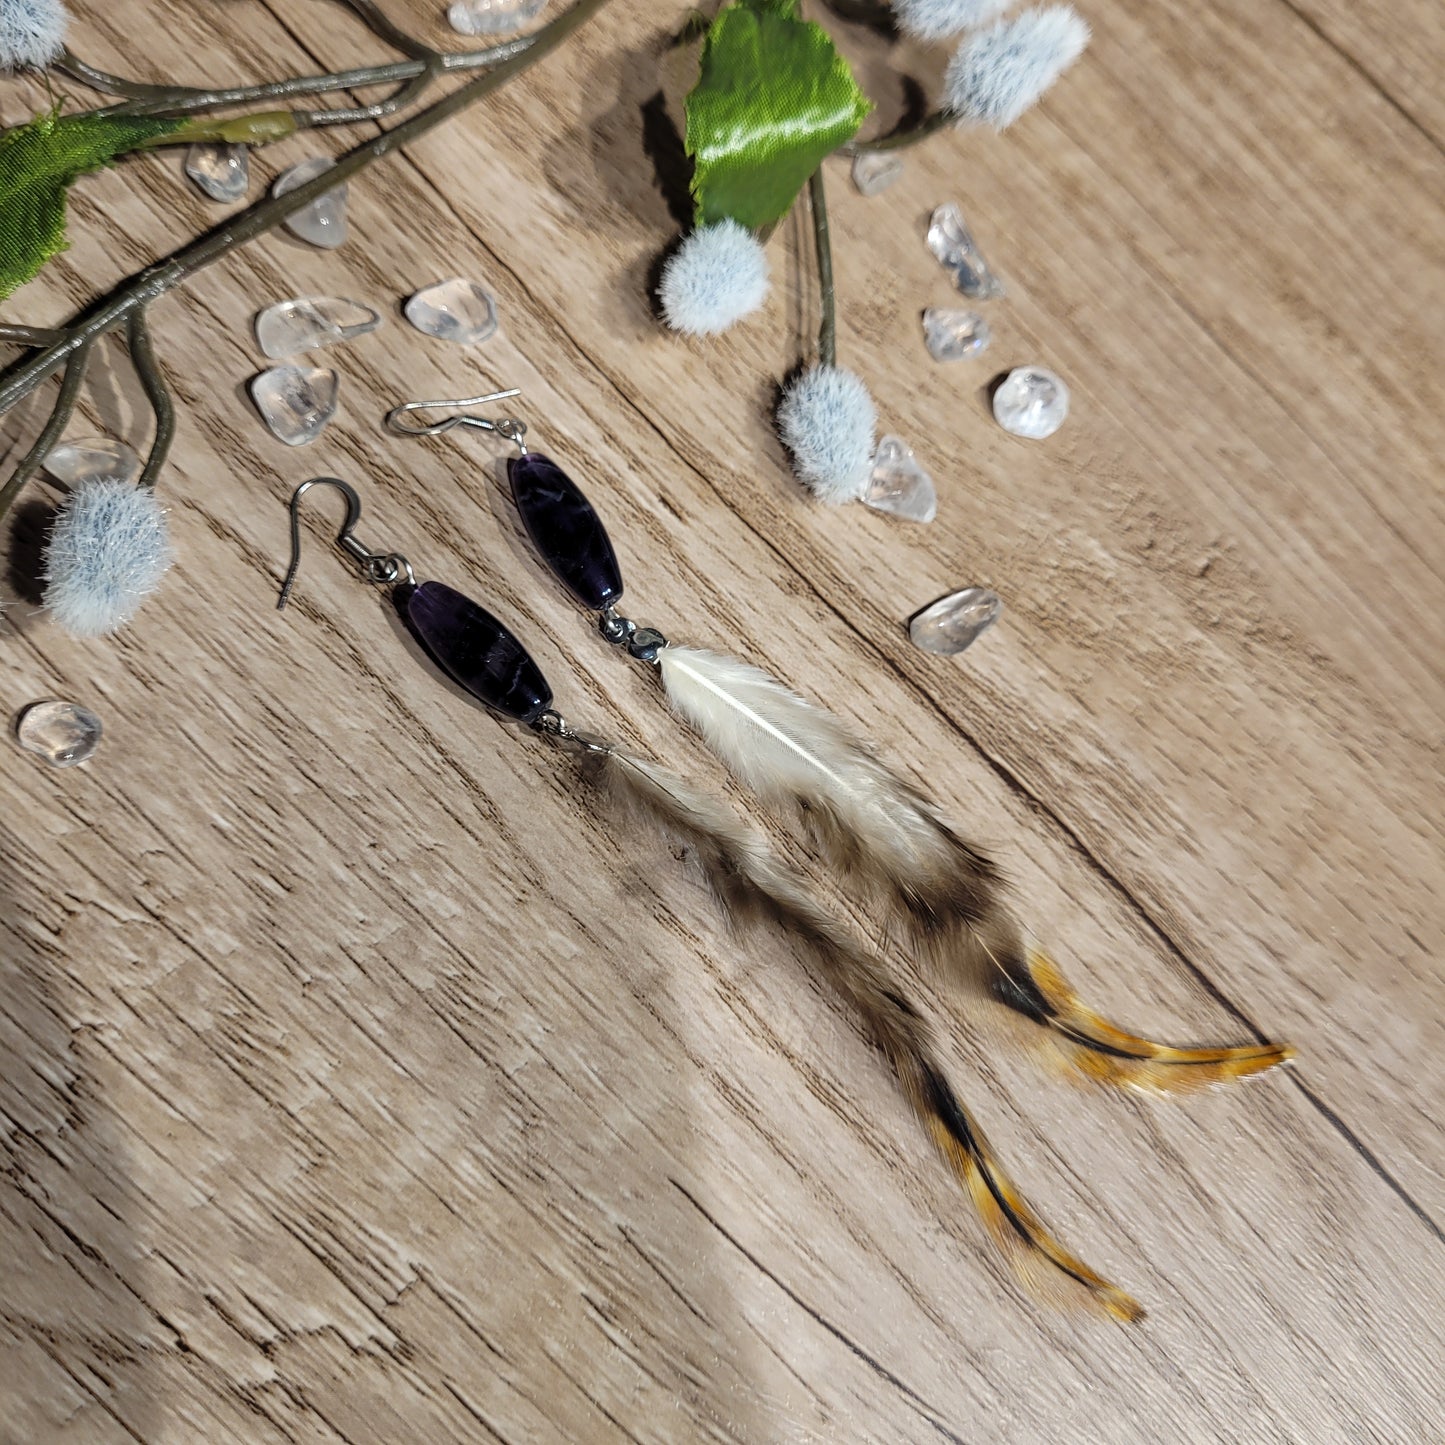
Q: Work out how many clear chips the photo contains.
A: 14